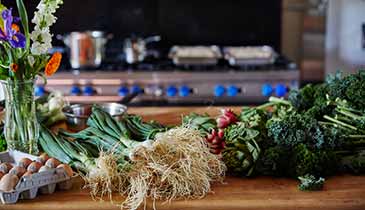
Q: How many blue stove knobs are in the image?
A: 11